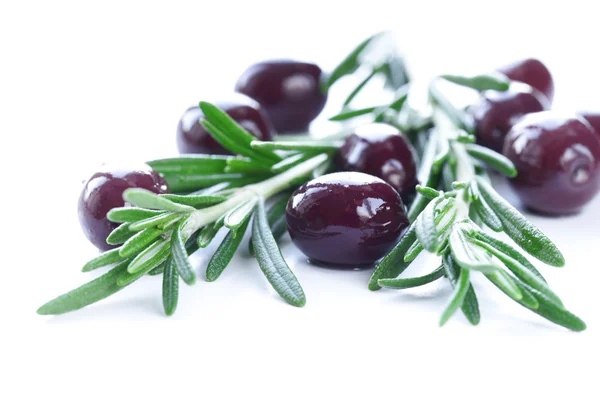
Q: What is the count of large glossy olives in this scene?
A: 9